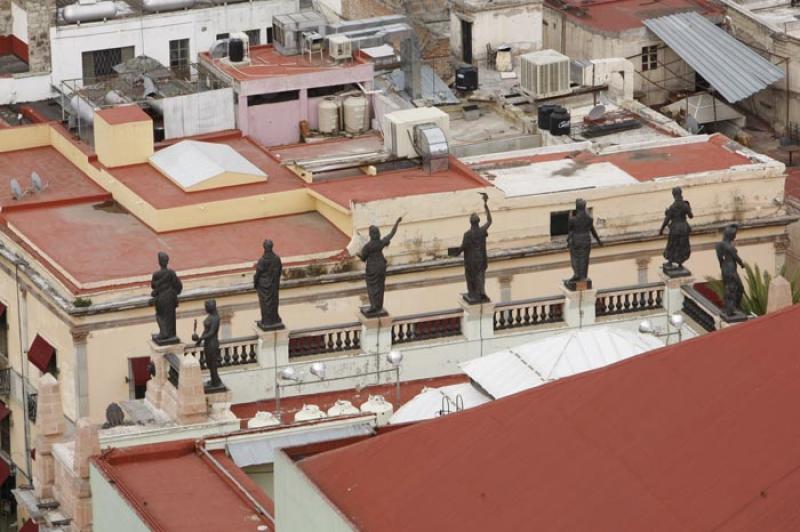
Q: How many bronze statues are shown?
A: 8